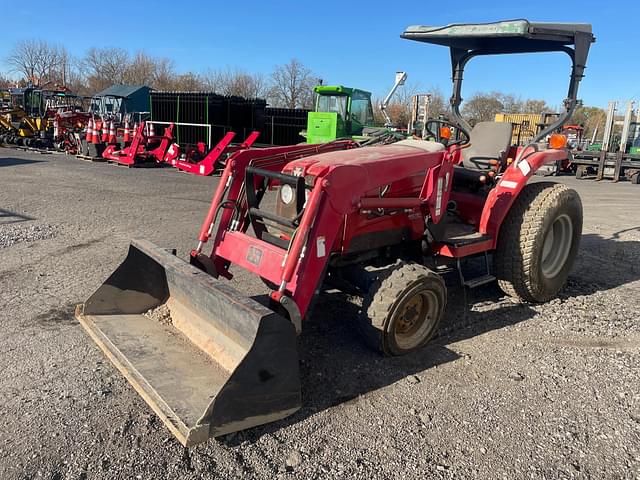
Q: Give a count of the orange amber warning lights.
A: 2